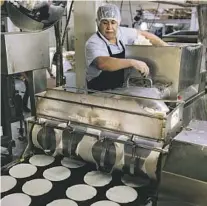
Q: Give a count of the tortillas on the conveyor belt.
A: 13